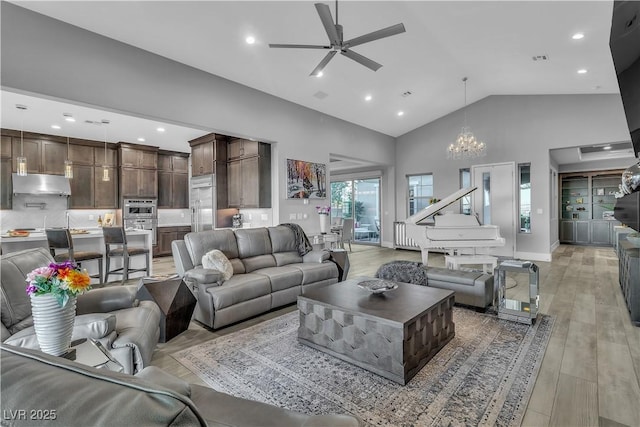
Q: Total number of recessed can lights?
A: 11